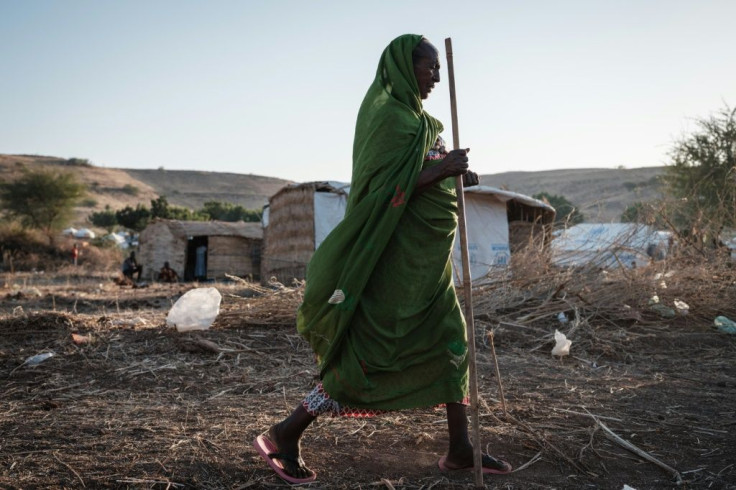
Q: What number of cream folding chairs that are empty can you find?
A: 0